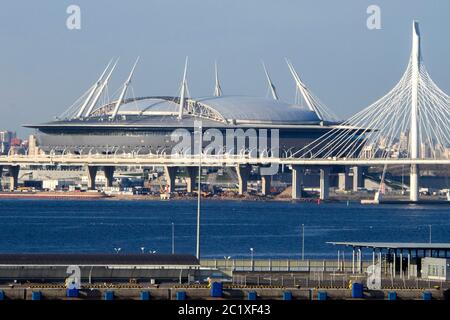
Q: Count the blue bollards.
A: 13